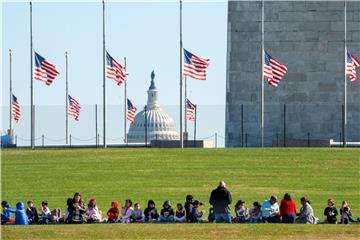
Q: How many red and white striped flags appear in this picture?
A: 9